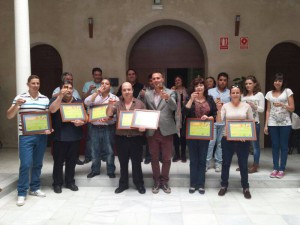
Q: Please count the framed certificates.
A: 7